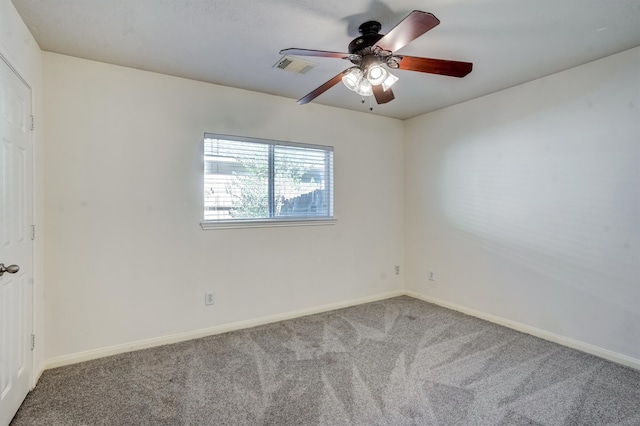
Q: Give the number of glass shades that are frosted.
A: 4